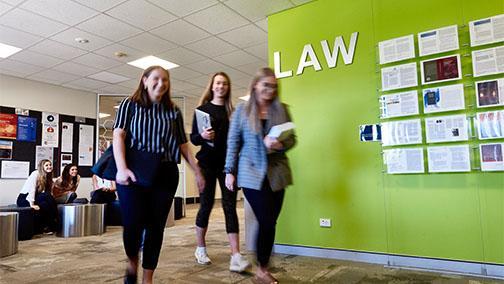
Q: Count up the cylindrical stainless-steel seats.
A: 2